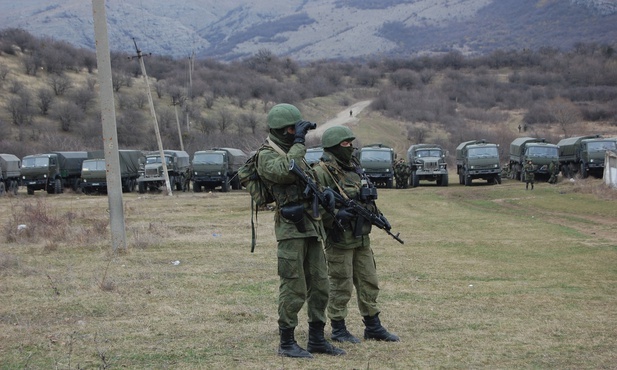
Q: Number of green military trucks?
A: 11